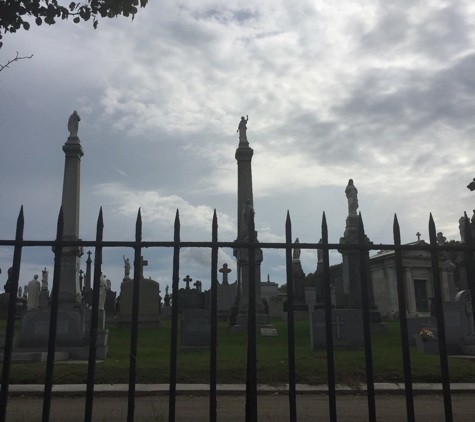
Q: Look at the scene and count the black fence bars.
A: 13